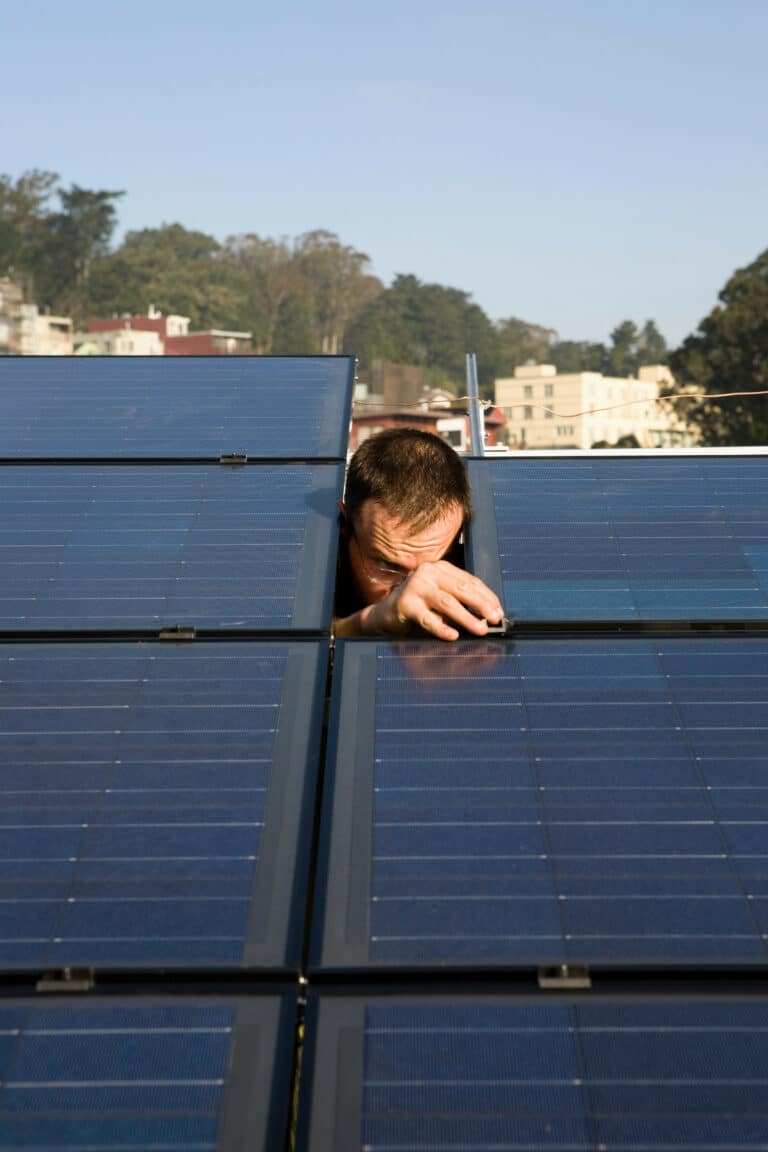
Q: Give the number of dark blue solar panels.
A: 7